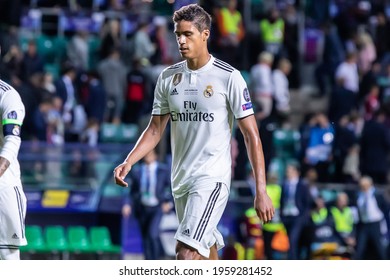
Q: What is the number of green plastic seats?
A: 4